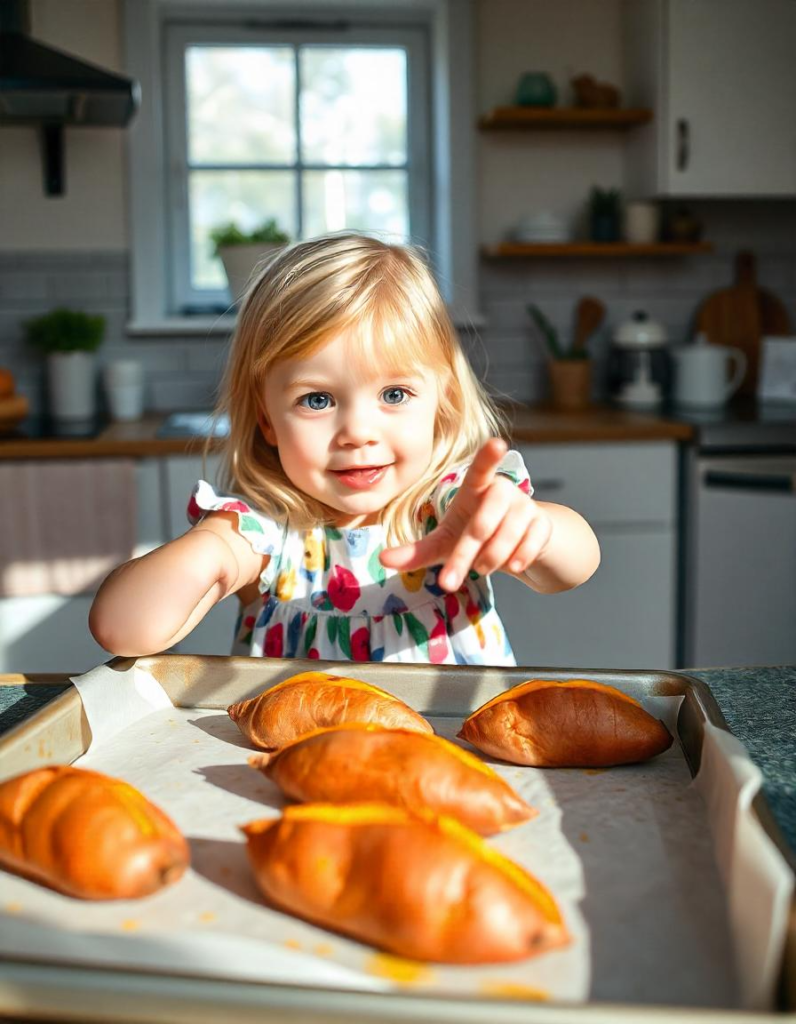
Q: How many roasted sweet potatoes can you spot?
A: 5